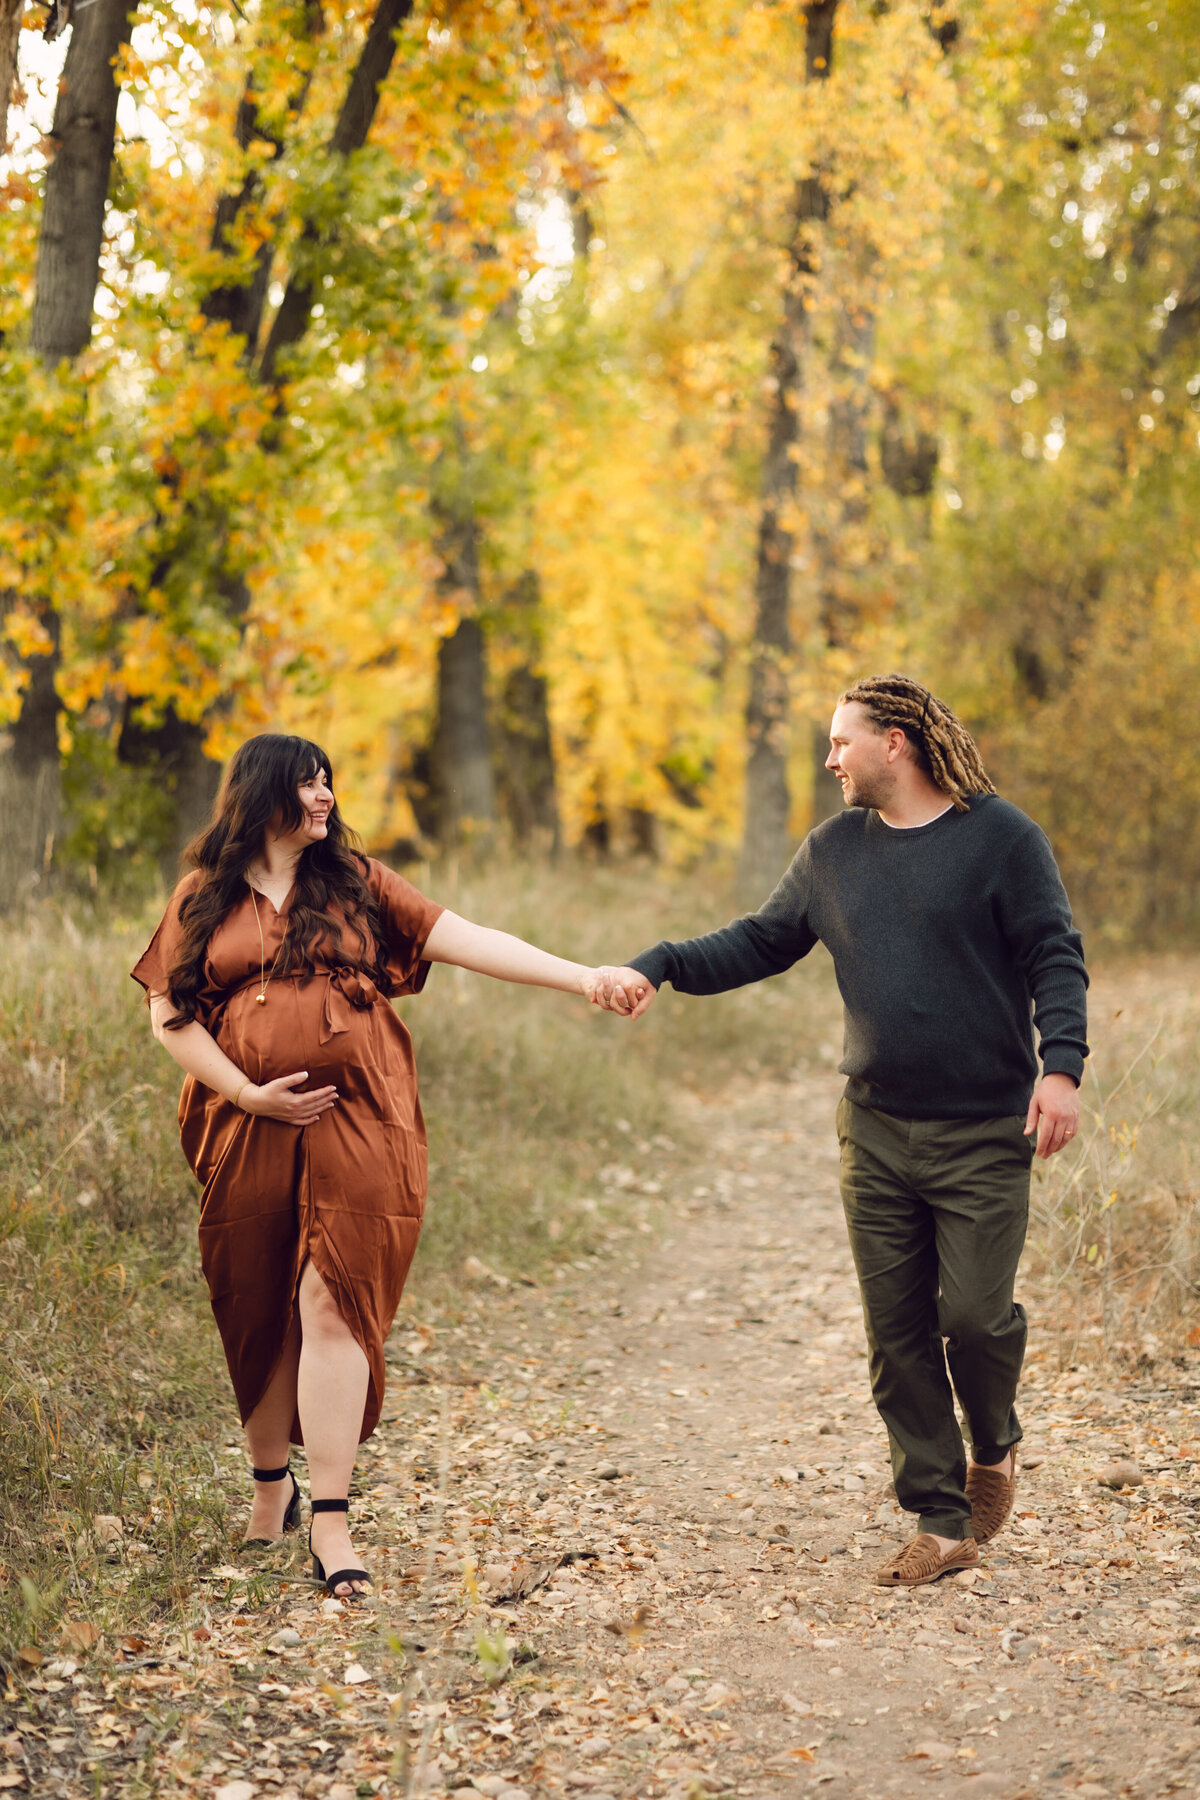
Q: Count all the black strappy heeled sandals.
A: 2